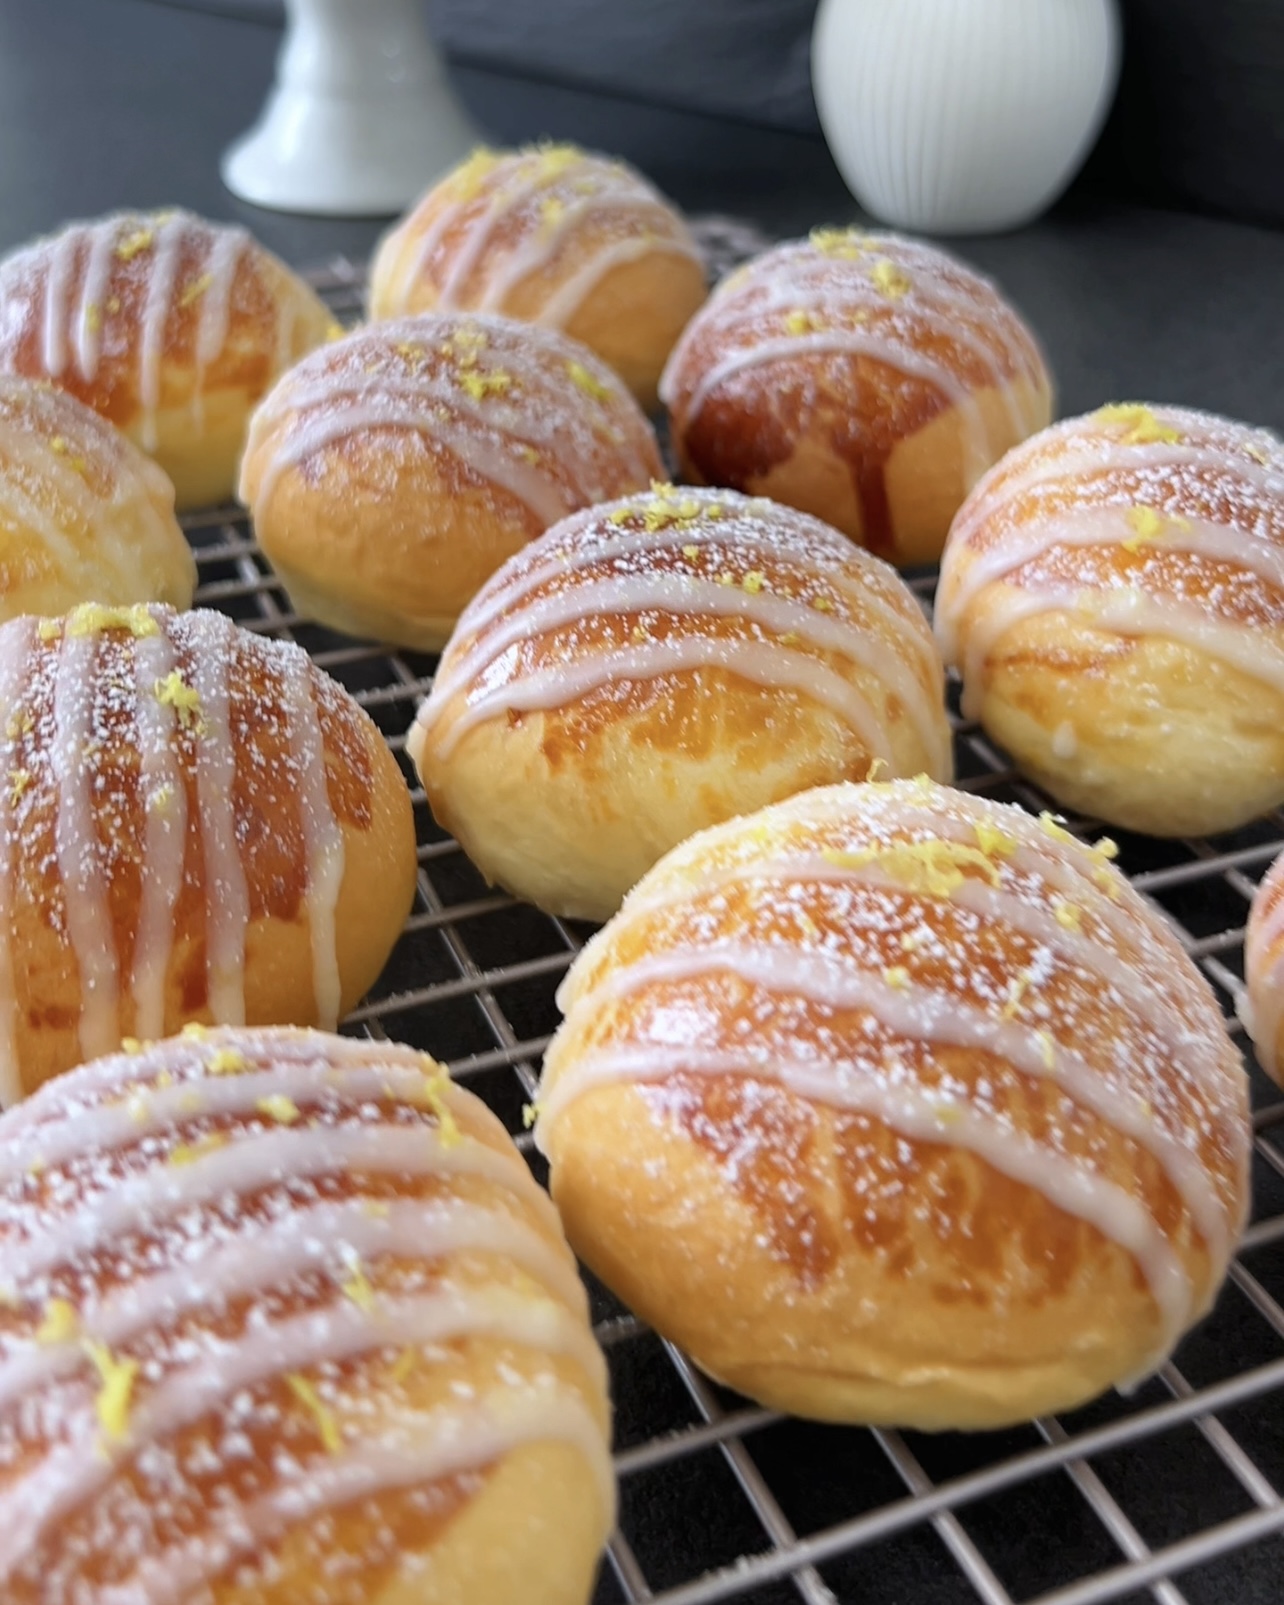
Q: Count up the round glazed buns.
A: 11